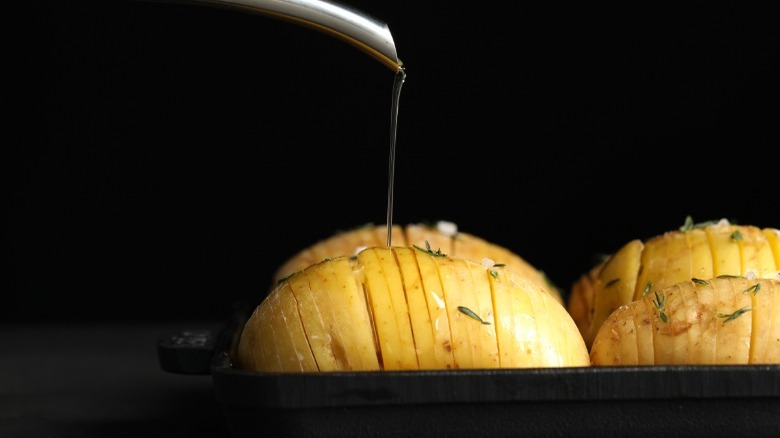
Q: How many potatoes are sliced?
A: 4